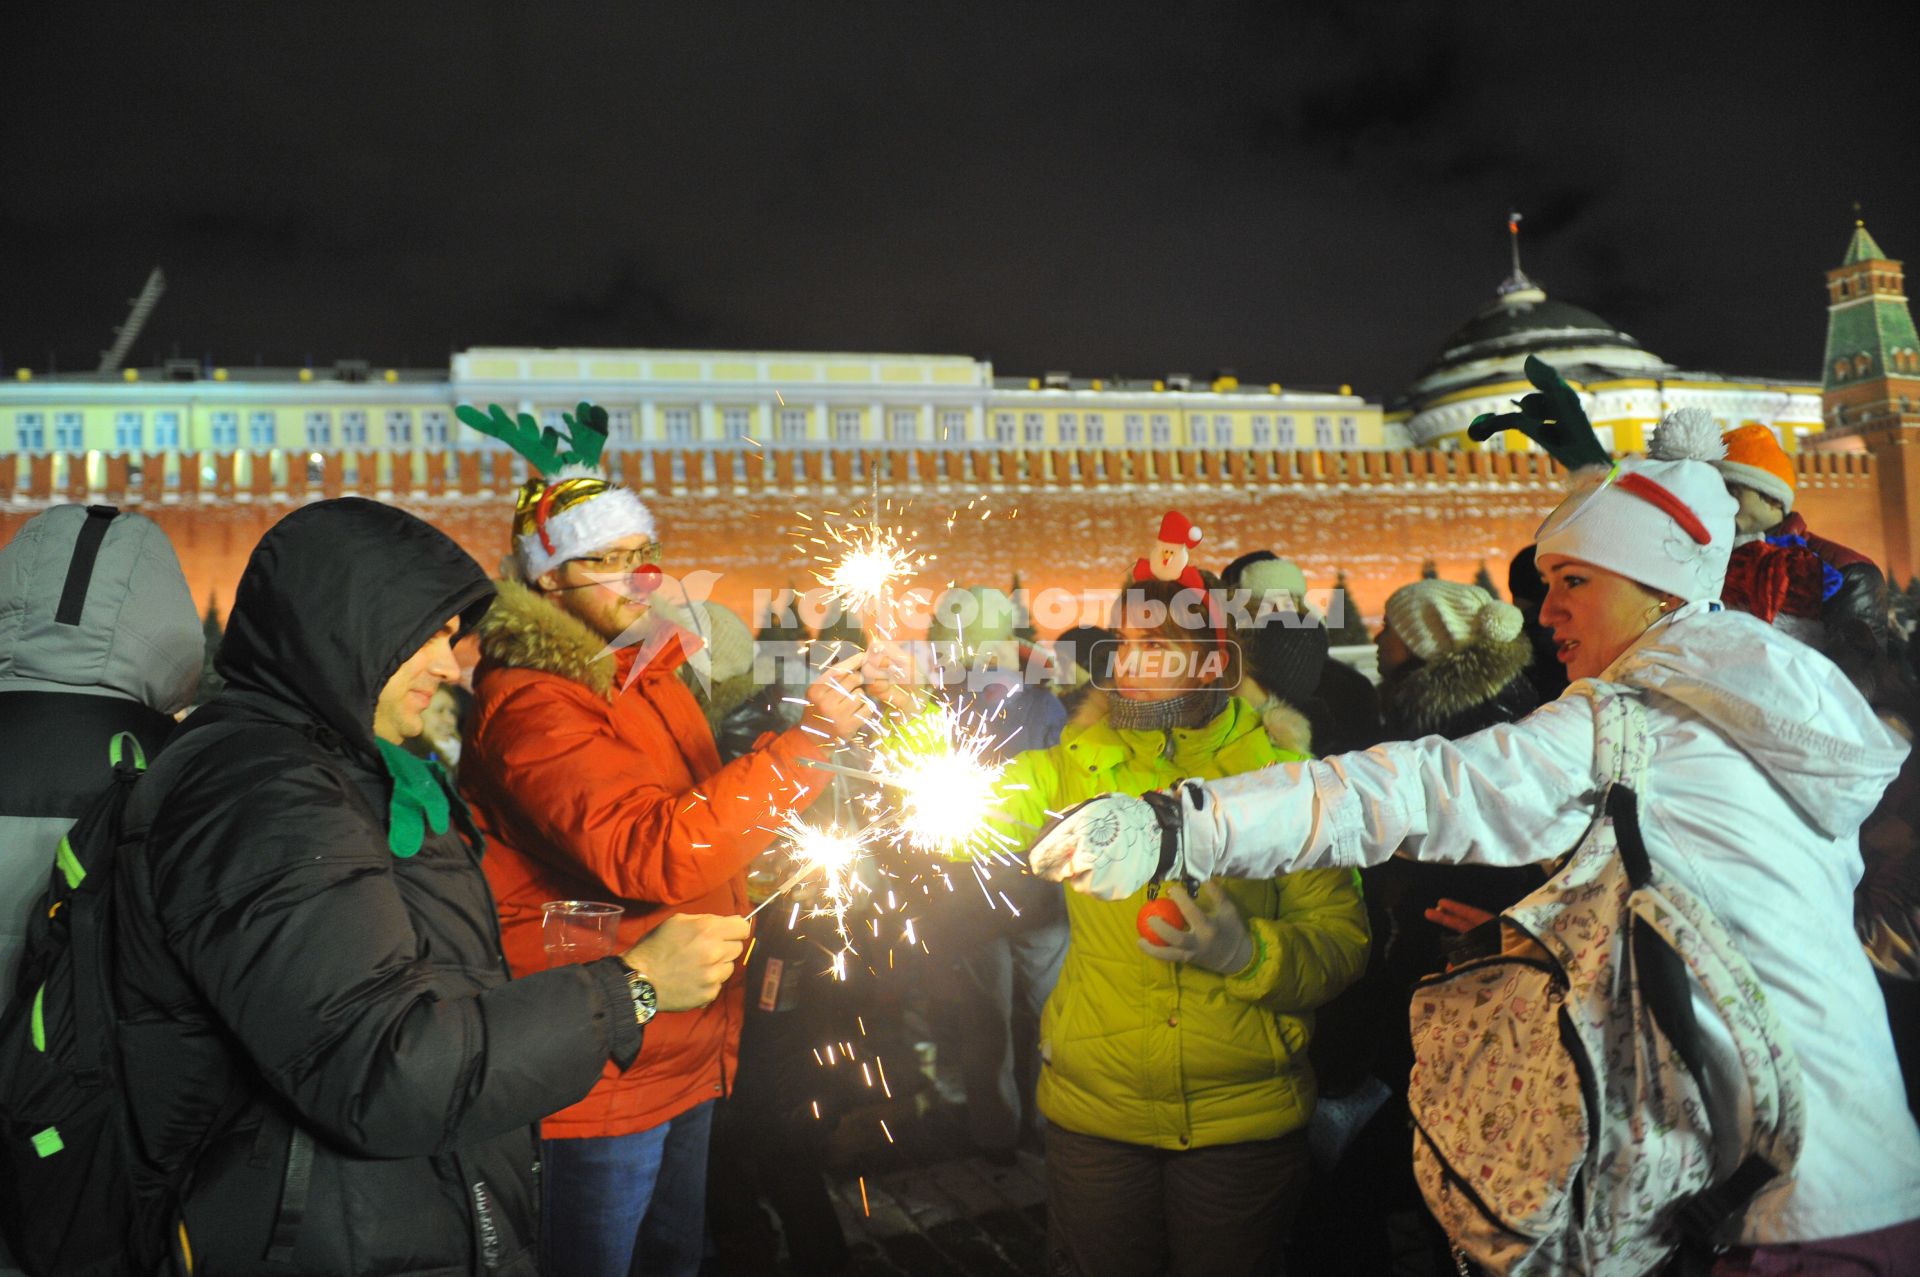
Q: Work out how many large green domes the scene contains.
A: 1